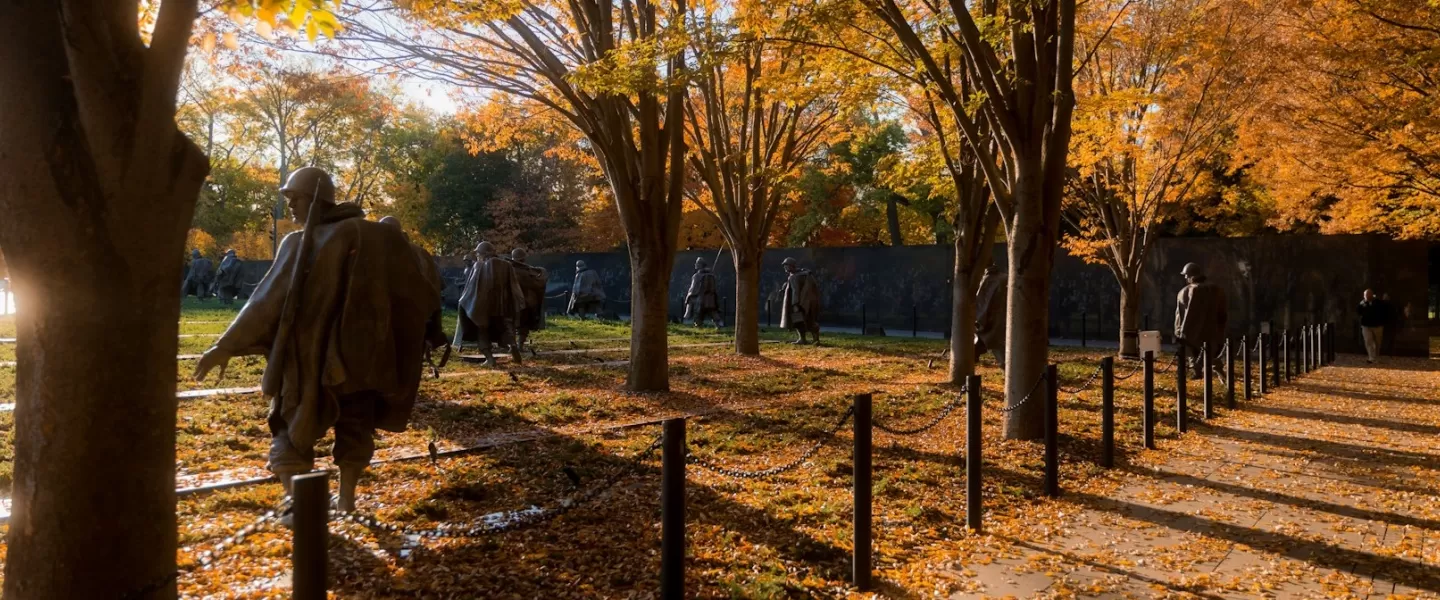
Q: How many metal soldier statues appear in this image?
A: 12